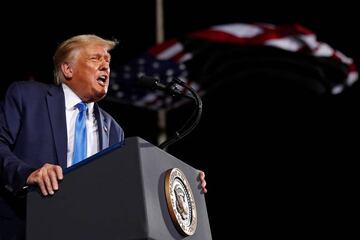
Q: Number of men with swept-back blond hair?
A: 1